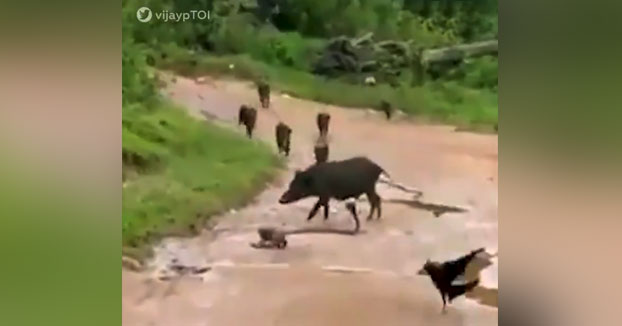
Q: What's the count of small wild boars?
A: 6